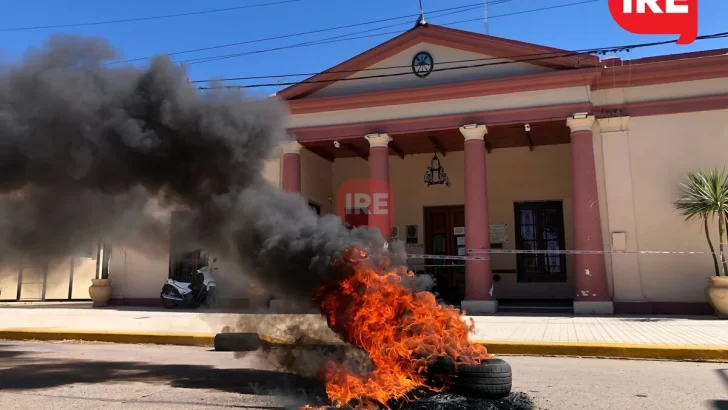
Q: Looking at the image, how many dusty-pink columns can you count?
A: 4